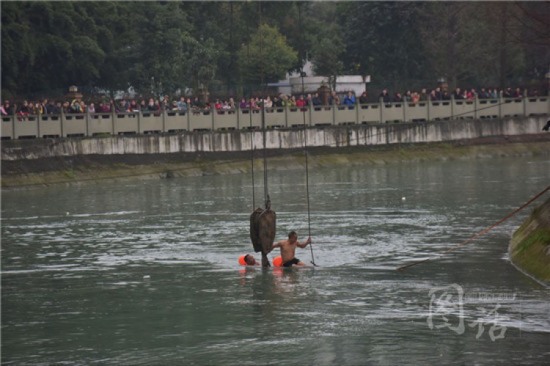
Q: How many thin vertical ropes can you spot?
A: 3